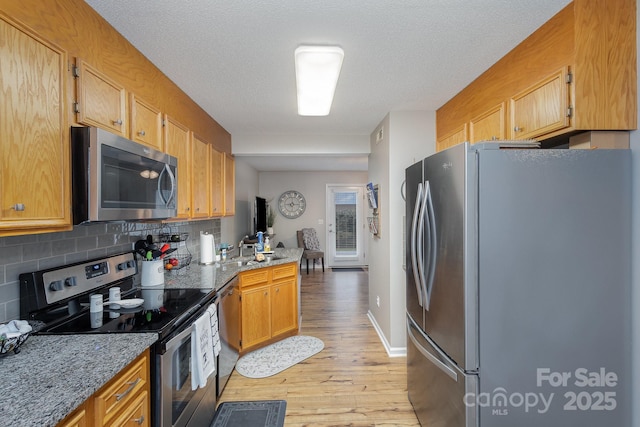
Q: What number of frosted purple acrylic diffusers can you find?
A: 0